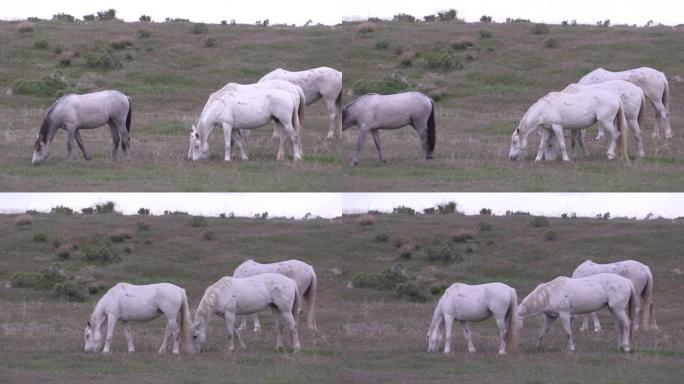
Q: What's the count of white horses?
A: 12